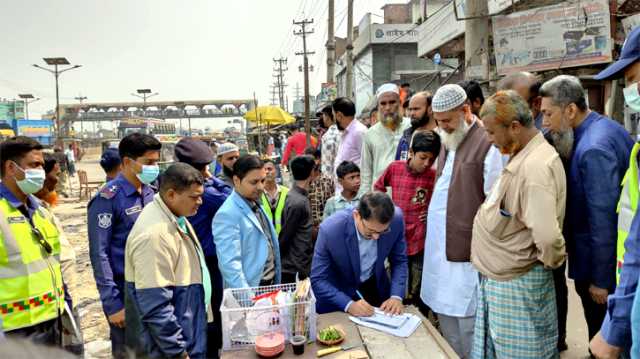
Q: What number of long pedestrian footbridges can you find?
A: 1